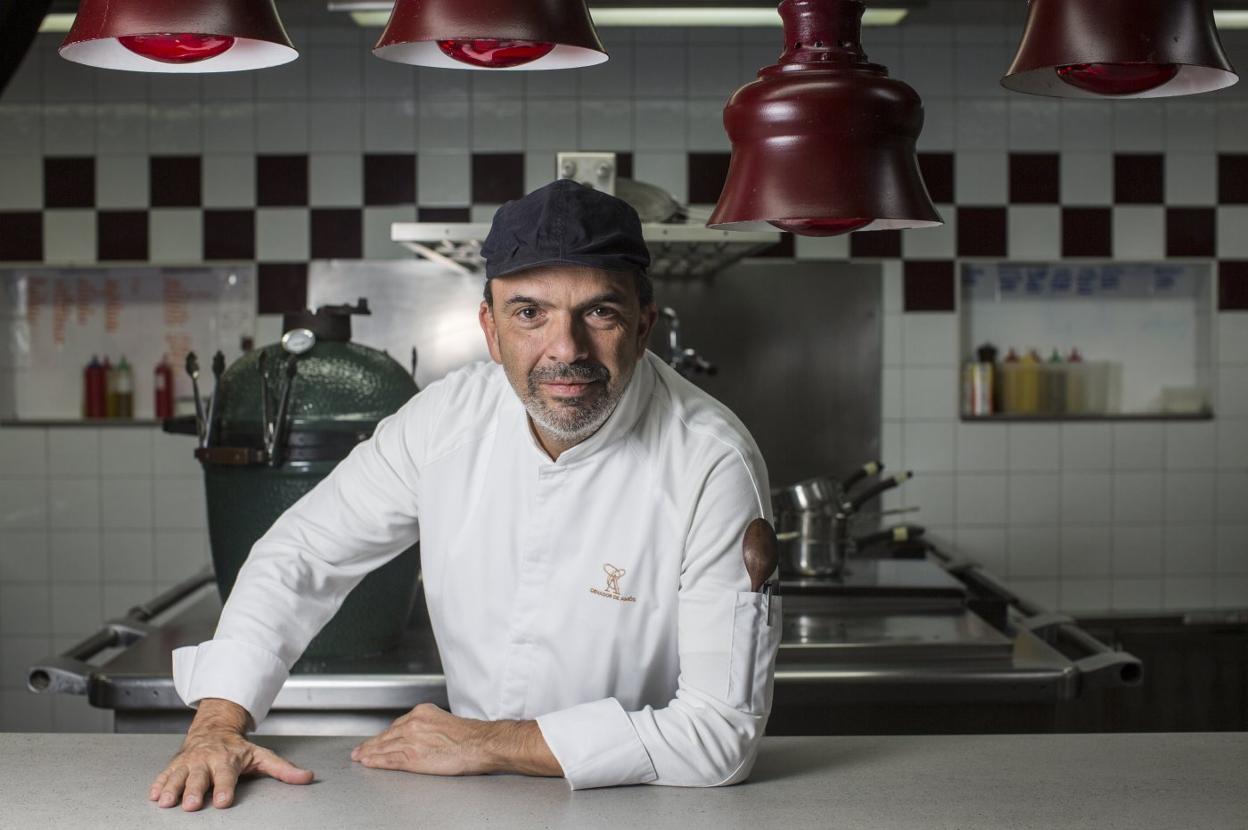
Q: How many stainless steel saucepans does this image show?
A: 3